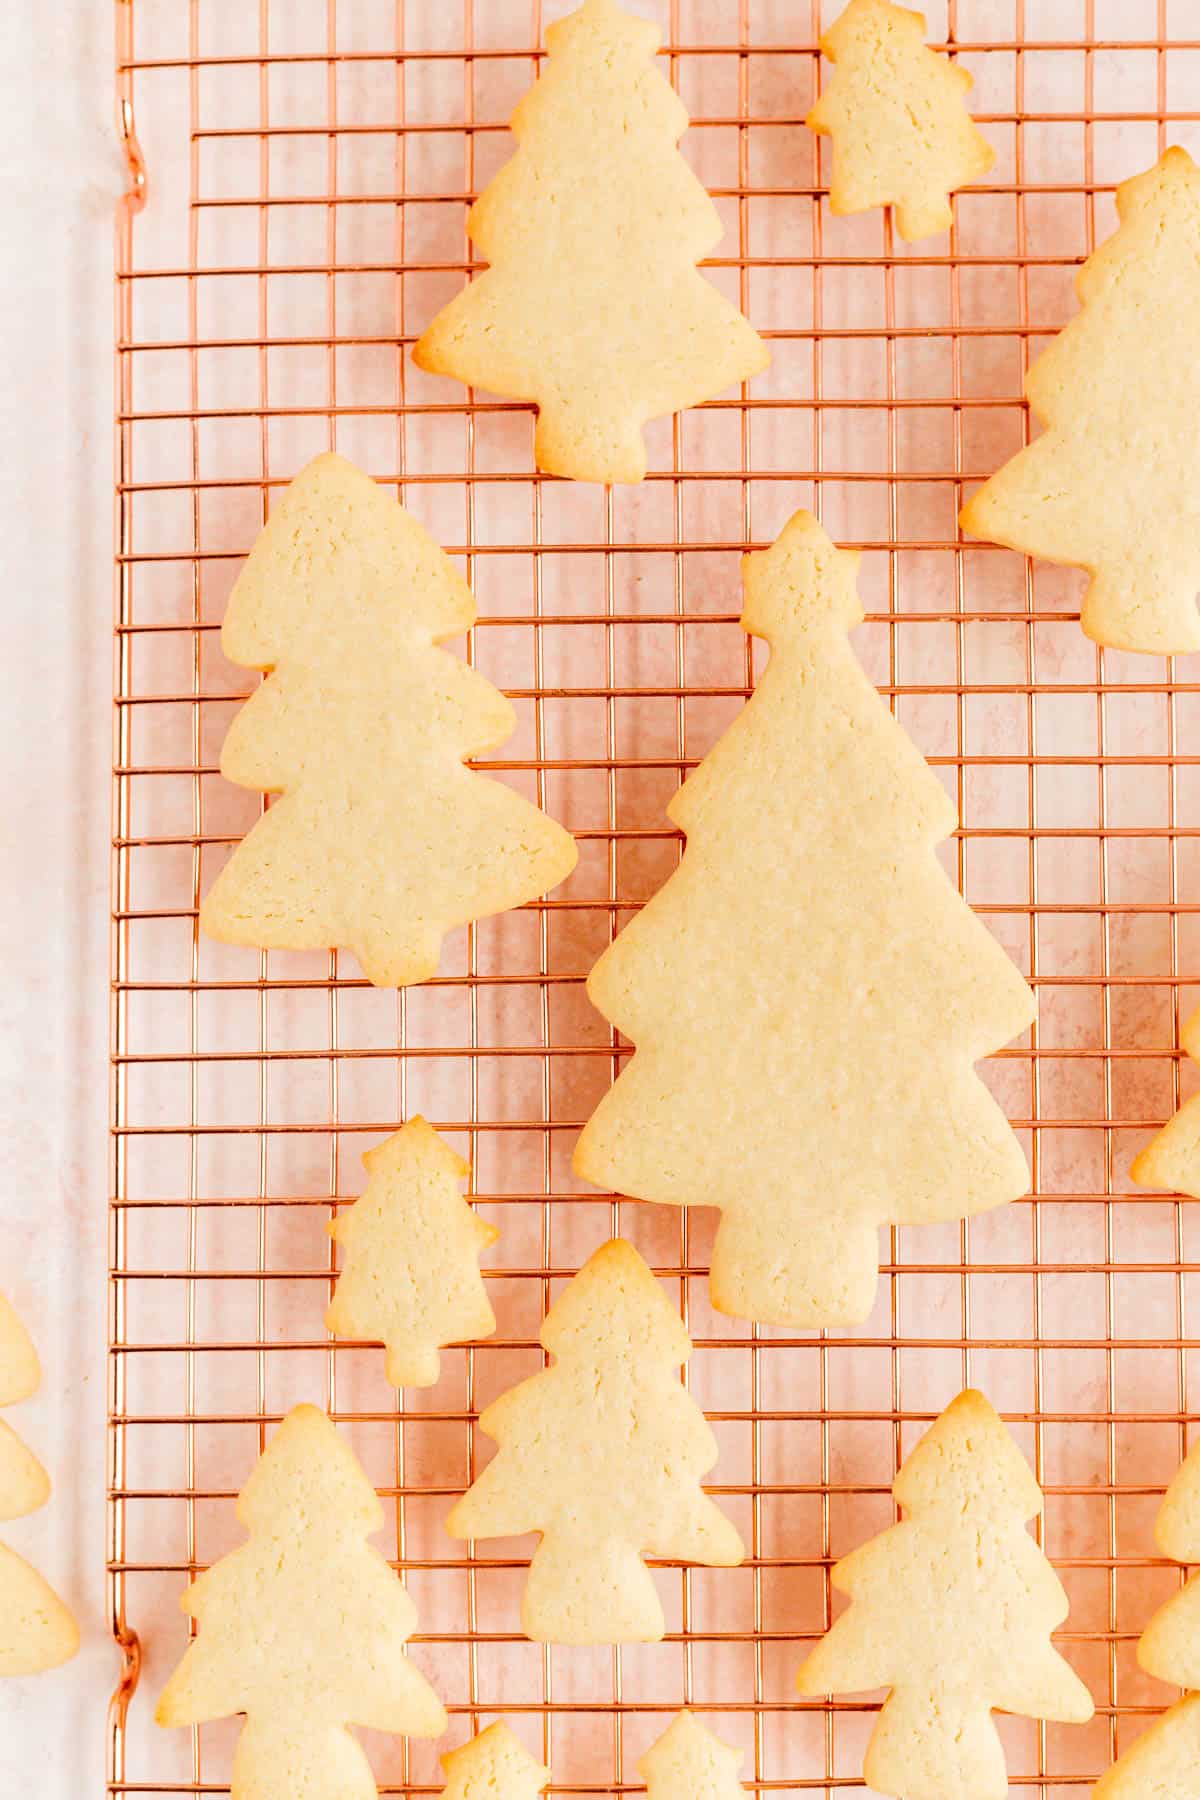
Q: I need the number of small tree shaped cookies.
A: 4